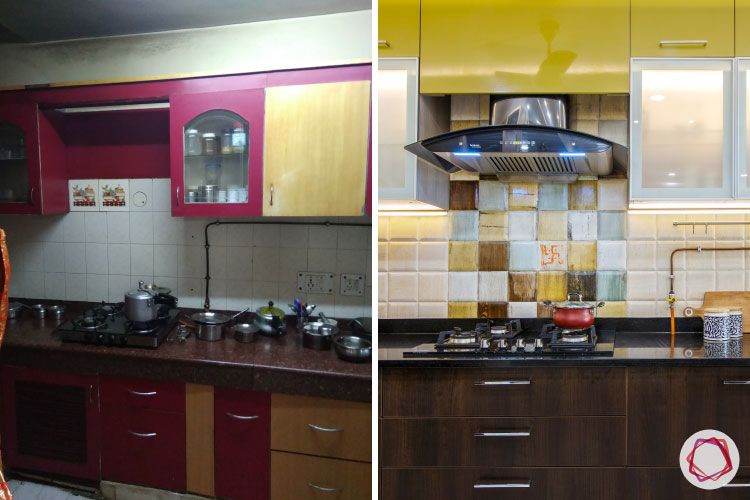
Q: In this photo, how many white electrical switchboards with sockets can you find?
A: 2